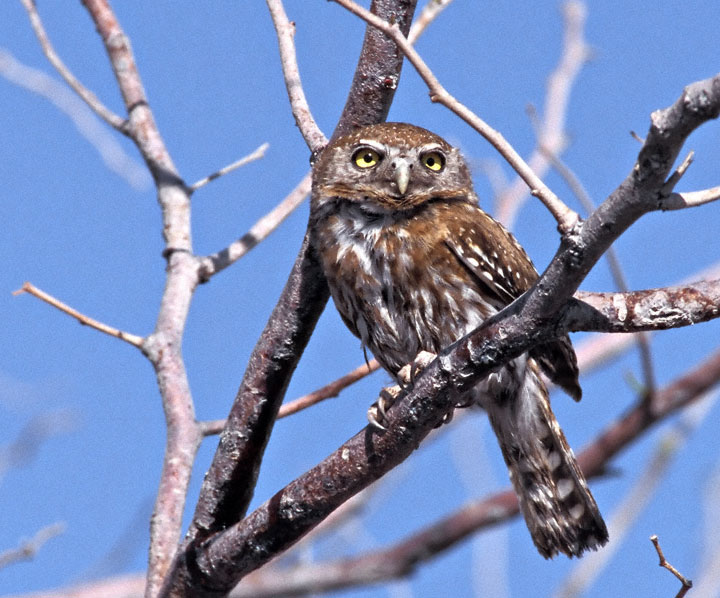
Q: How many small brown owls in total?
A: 1